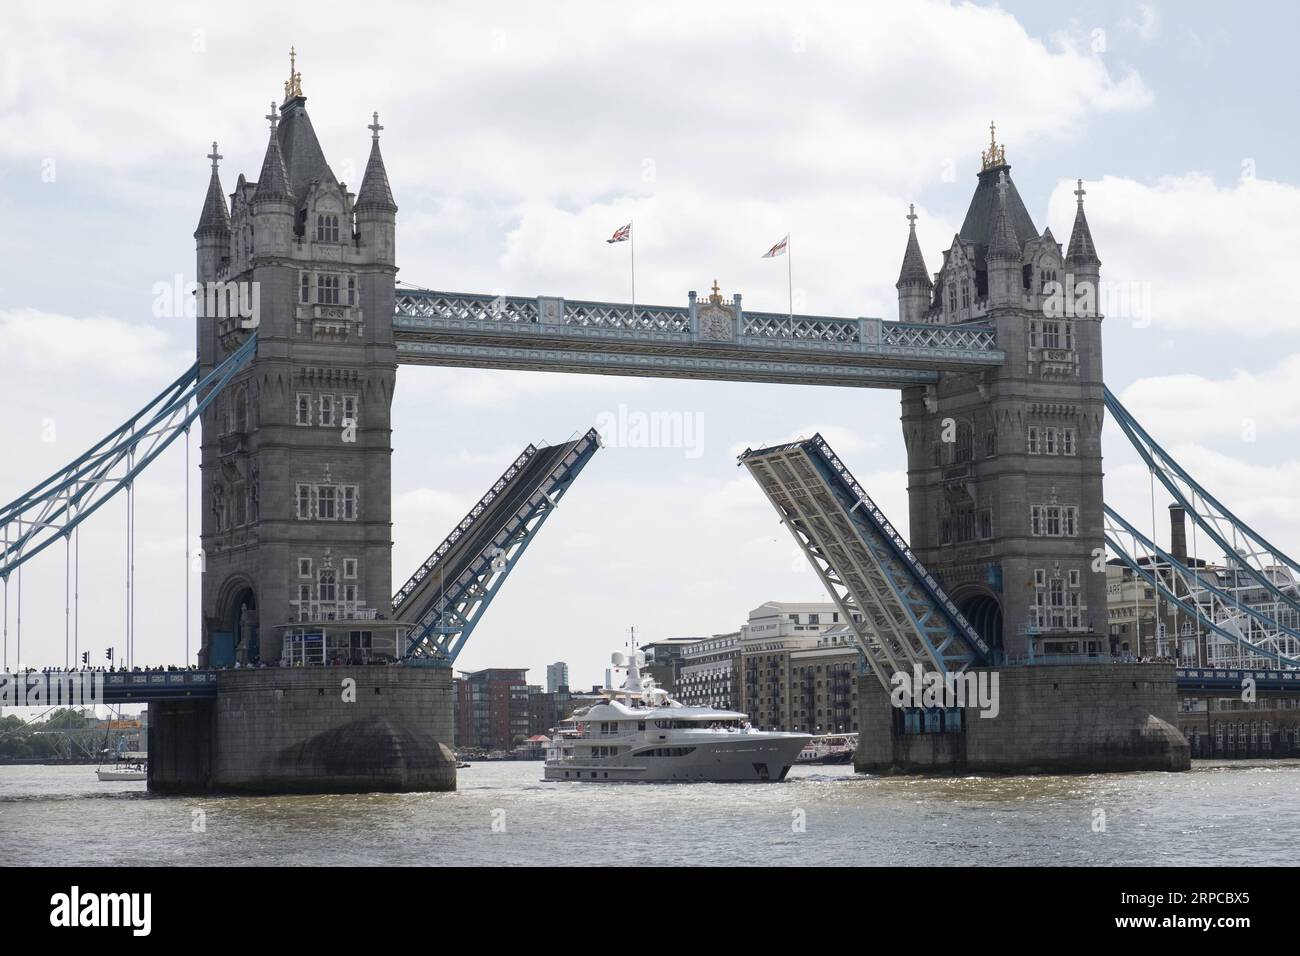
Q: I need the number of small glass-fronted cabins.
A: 2